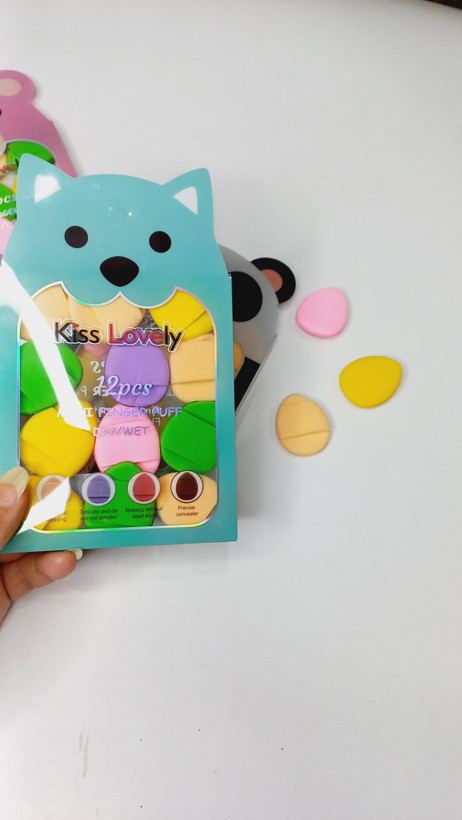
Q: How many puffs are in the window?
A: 12